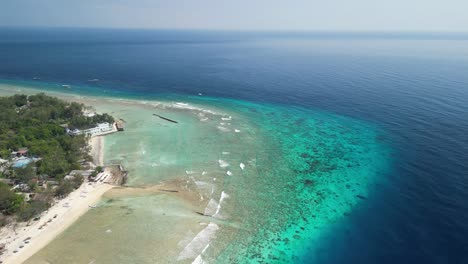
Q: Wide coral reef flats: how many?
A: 1